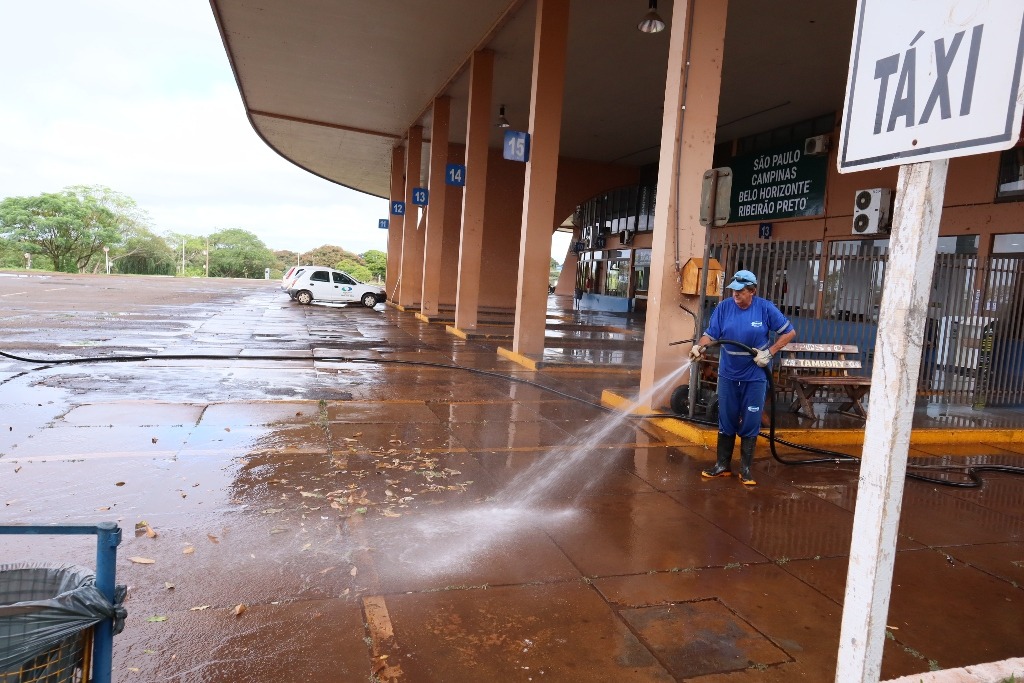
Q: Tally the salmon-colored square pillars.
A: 6